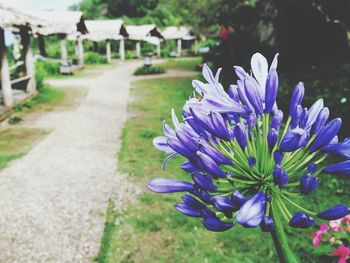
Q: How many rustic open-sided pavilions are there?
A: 5